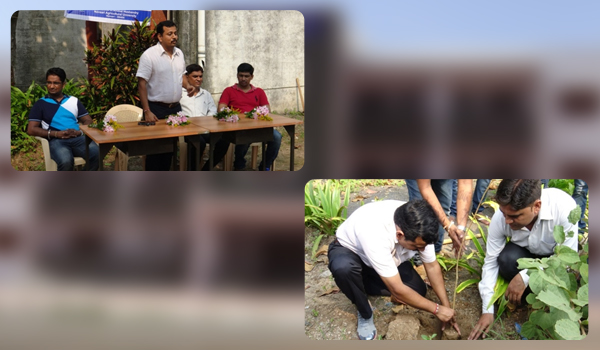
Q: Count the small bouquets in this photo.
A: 4